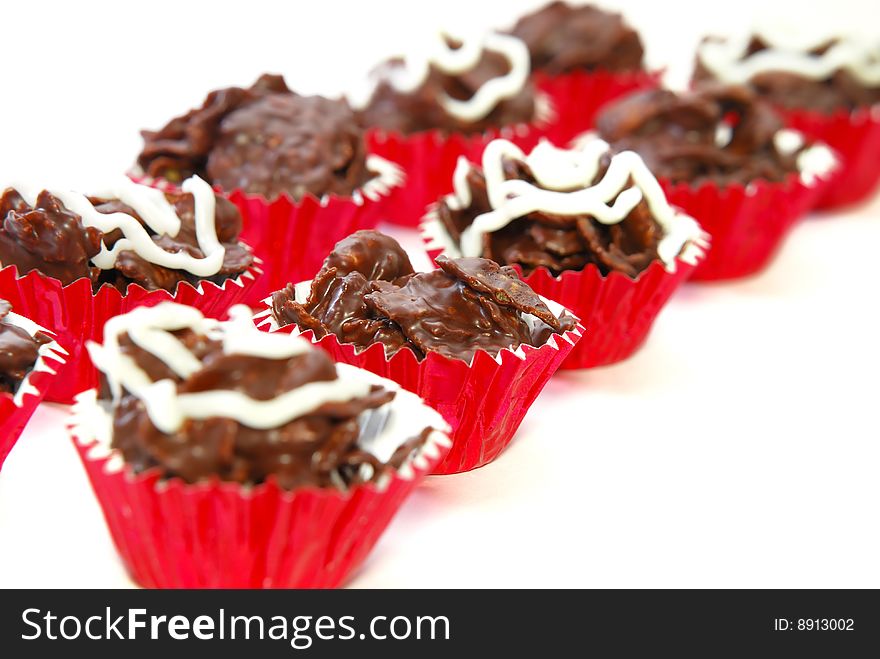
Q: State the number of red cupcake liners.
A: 10